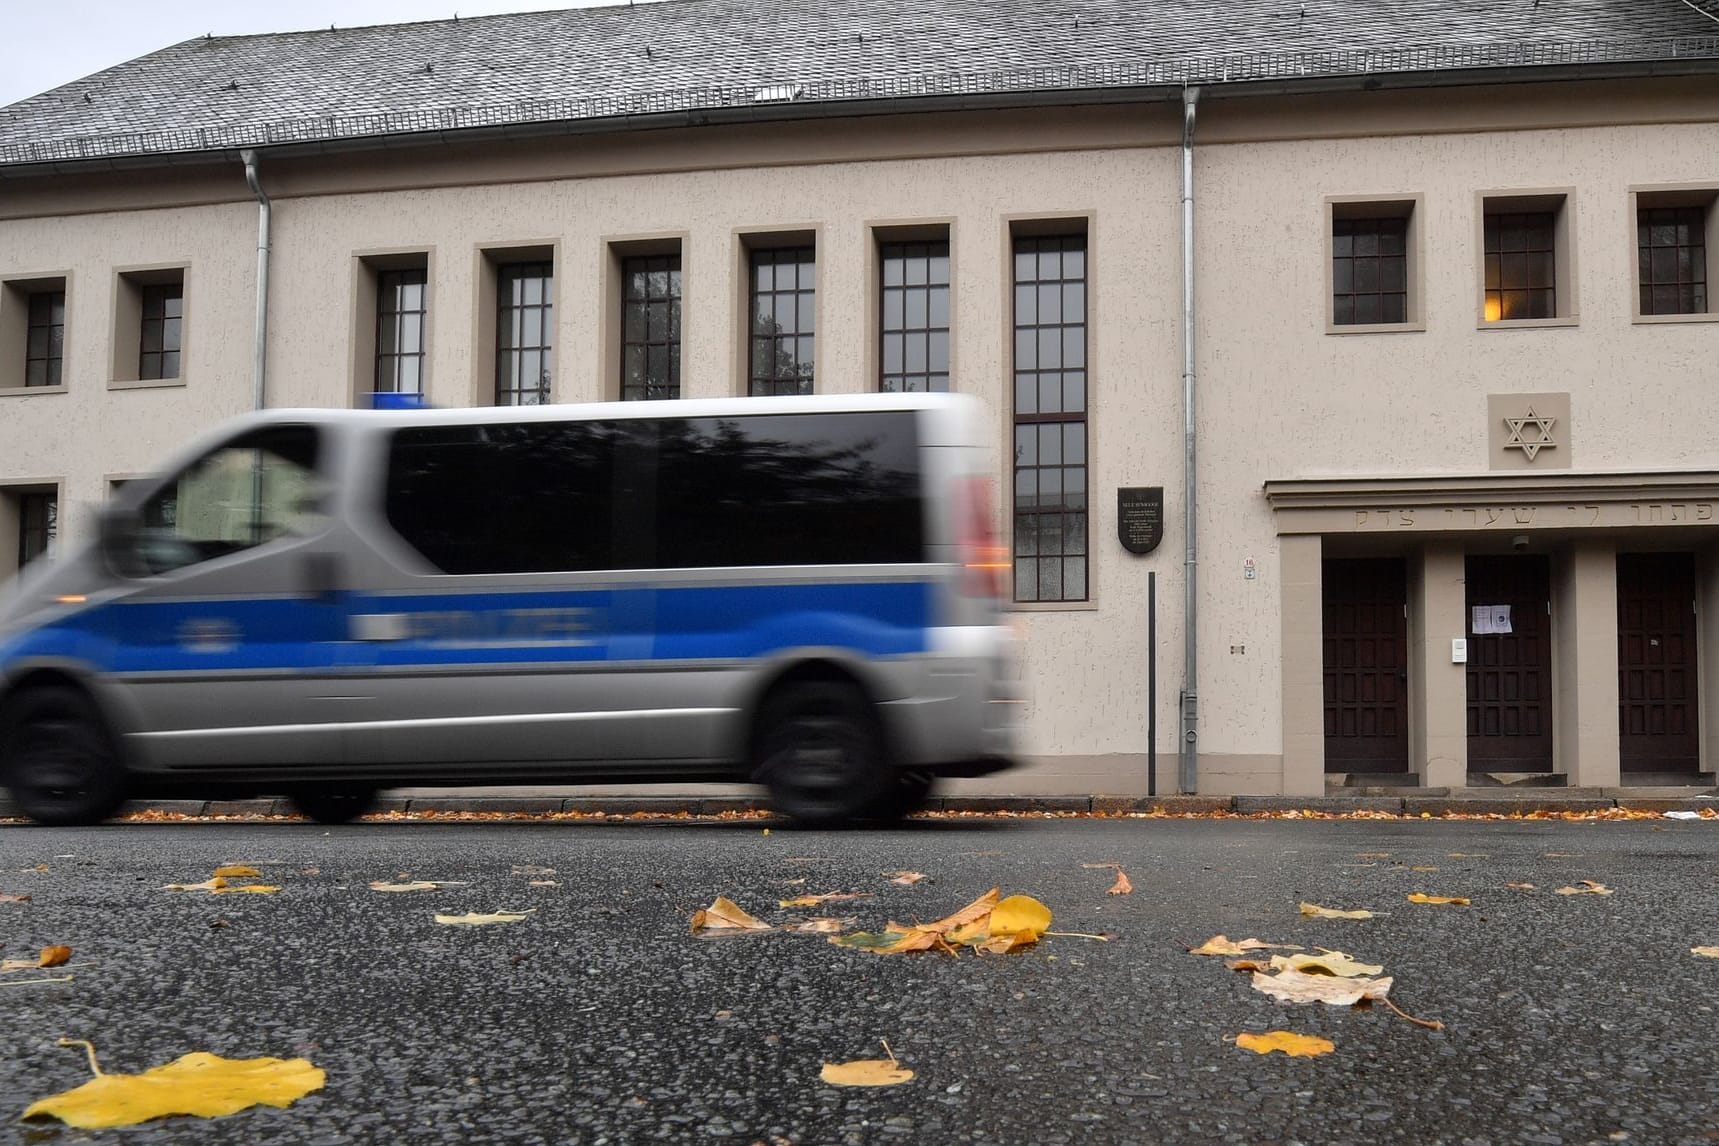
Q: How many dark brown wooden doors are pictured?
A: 3